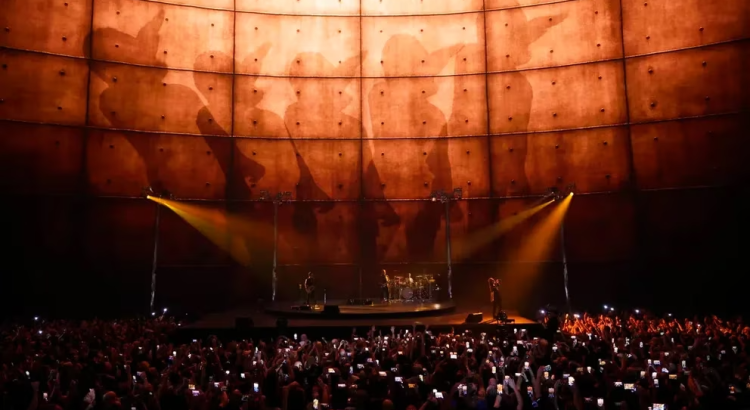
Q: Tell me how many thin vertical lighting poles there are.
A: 4